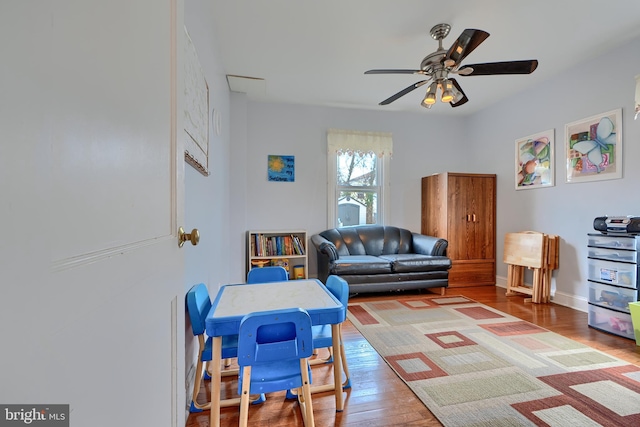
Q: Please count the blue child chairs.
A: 4